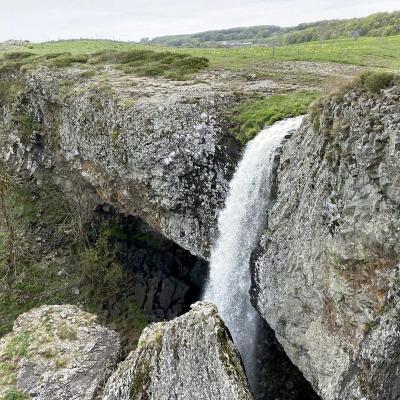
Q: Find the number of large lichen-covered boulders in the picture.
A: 2